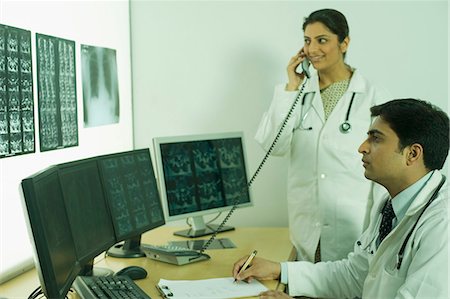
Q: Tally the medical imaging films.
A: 3